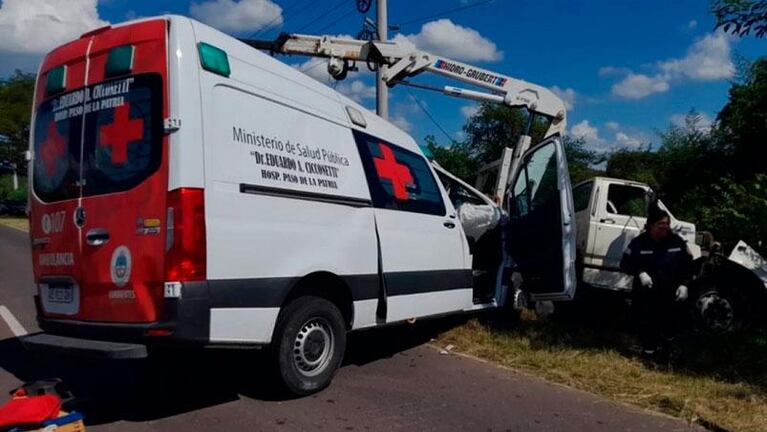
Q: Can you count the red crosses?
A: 3